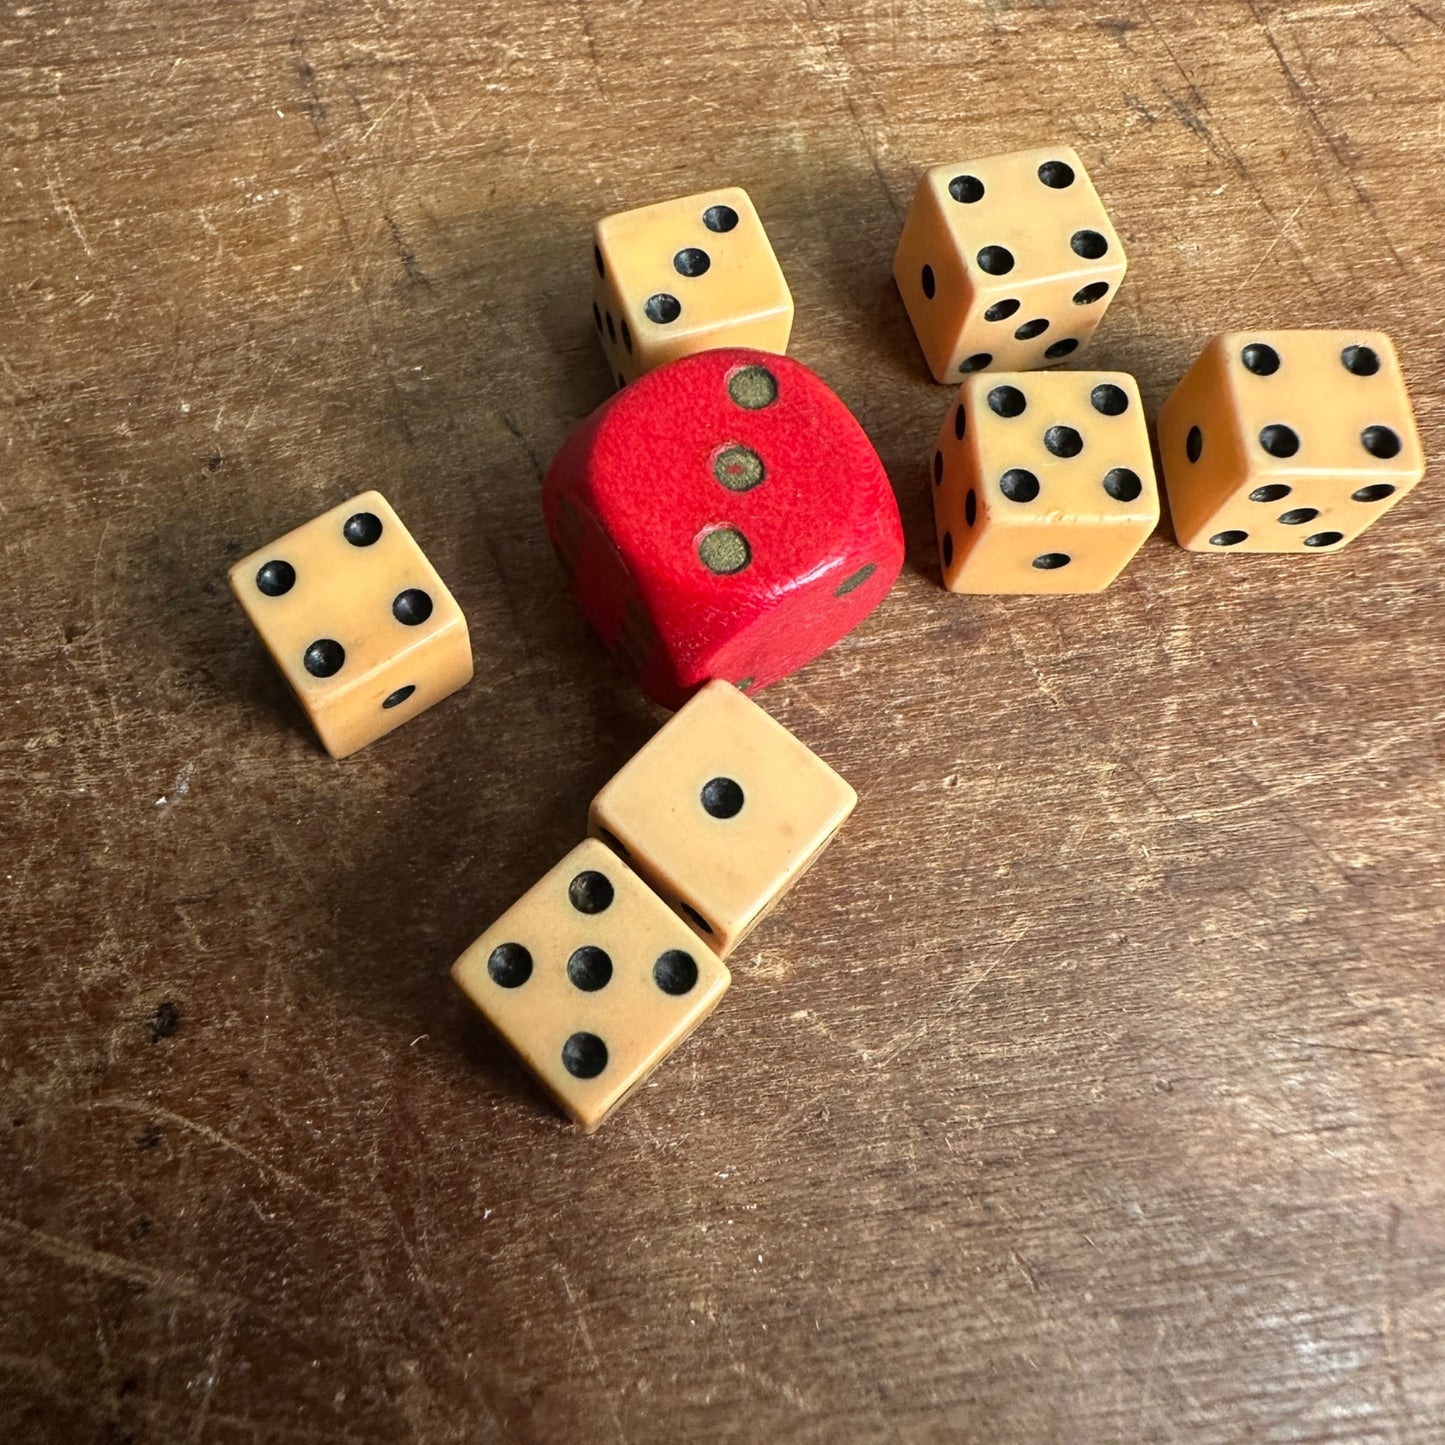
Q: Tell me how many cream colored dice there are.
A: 7